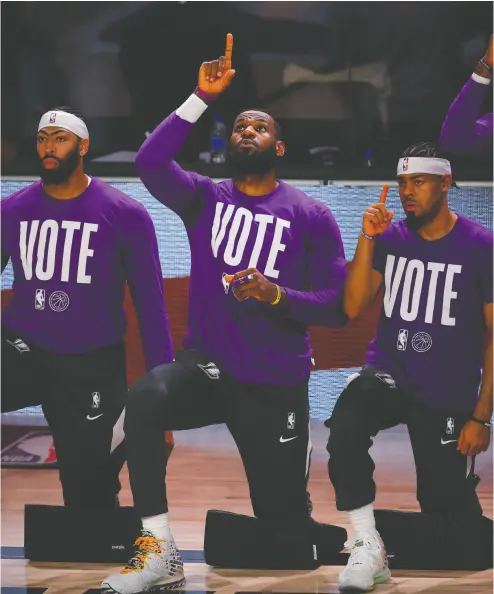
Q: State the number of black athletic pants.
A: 3